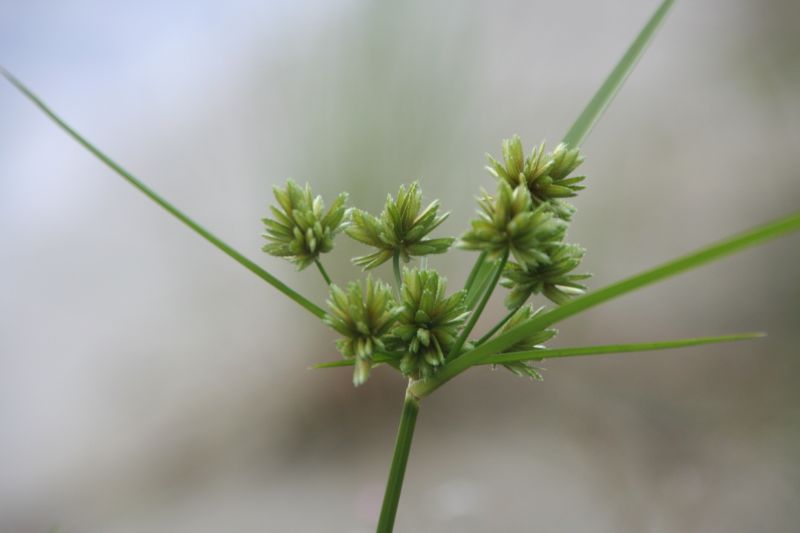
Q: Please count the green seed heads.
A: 8